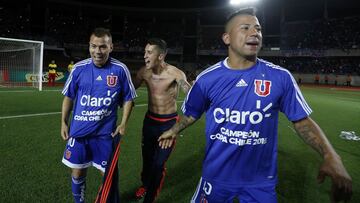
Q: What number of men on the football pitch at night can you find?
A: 3